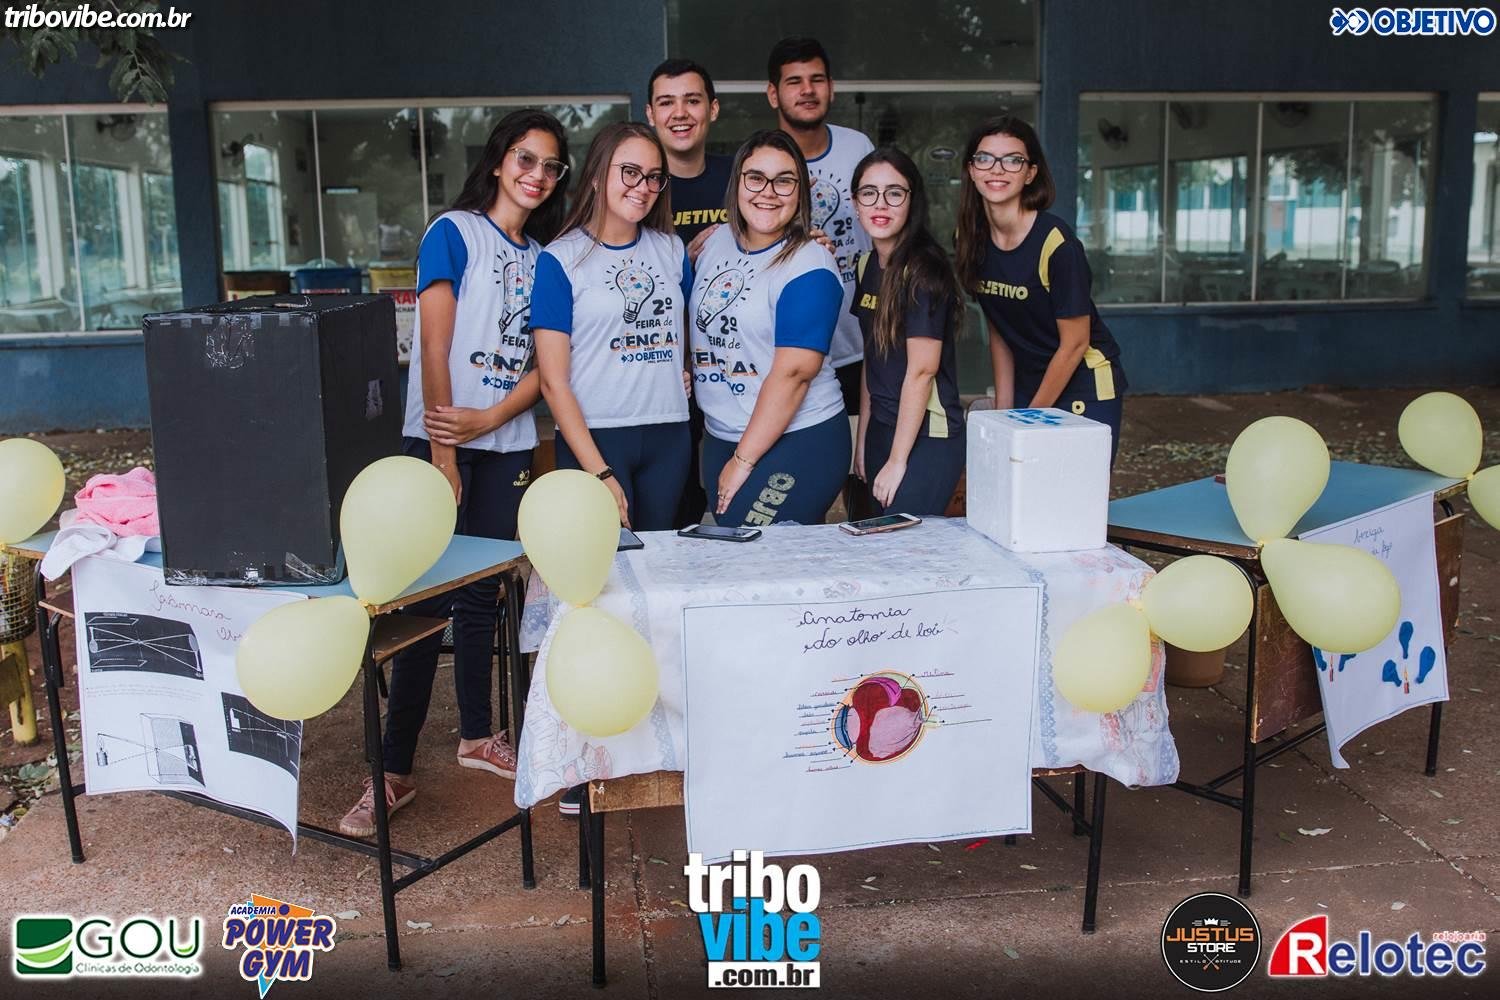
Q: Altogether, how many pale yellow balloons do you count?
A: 11